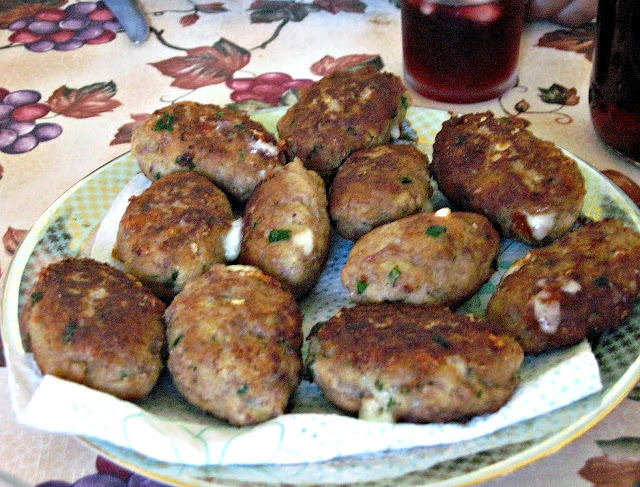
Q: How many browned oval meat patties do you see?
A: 11